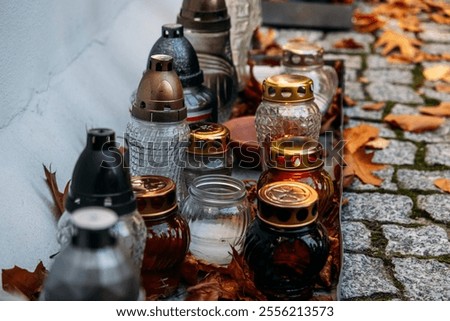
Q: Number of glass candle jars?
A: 13